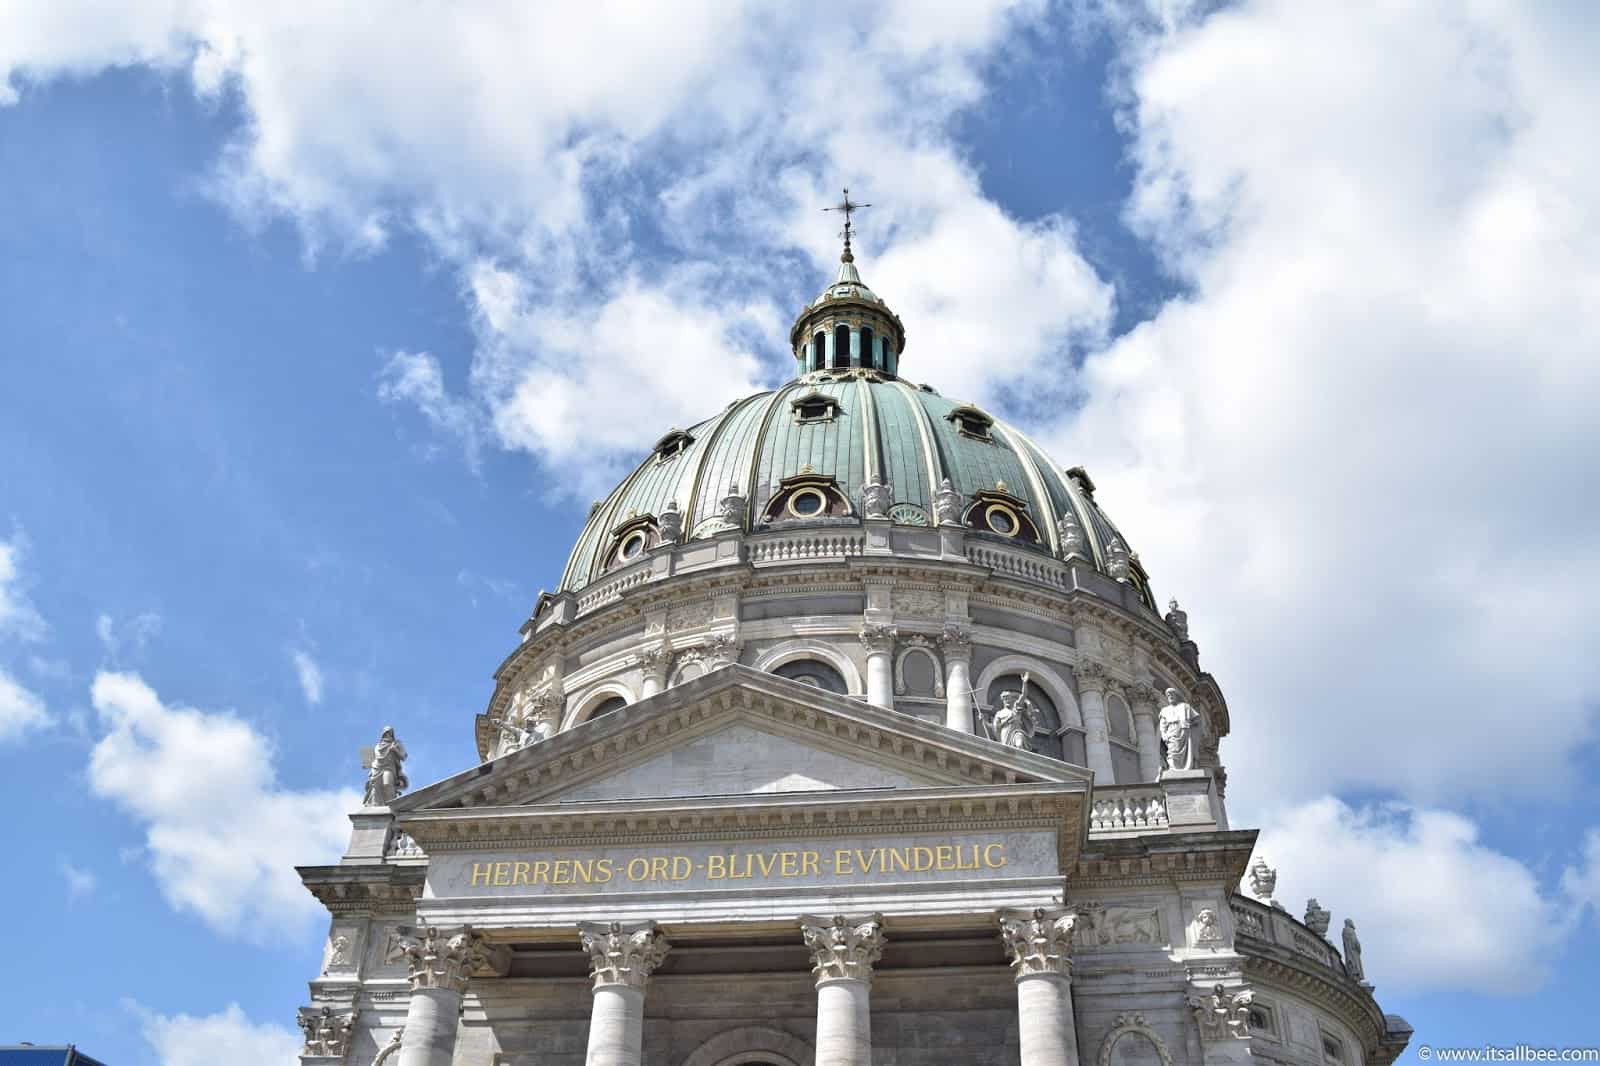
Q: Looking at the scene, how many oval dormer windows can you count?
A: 3